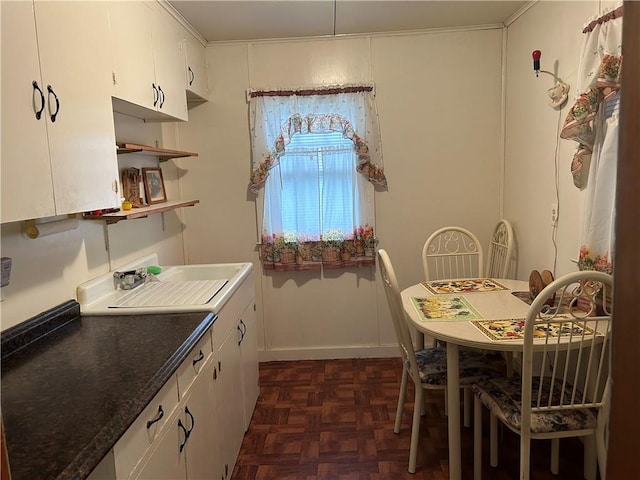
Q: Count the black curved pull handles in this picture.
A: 11